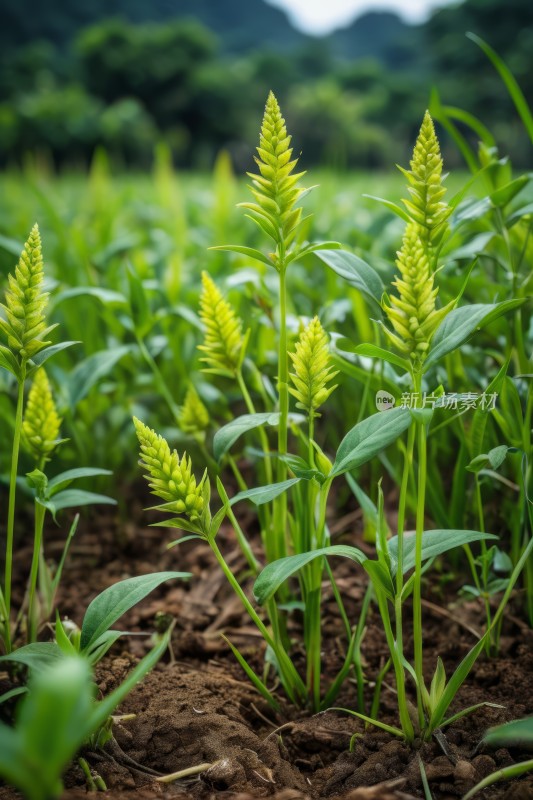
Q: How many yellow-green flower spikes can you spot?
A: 9